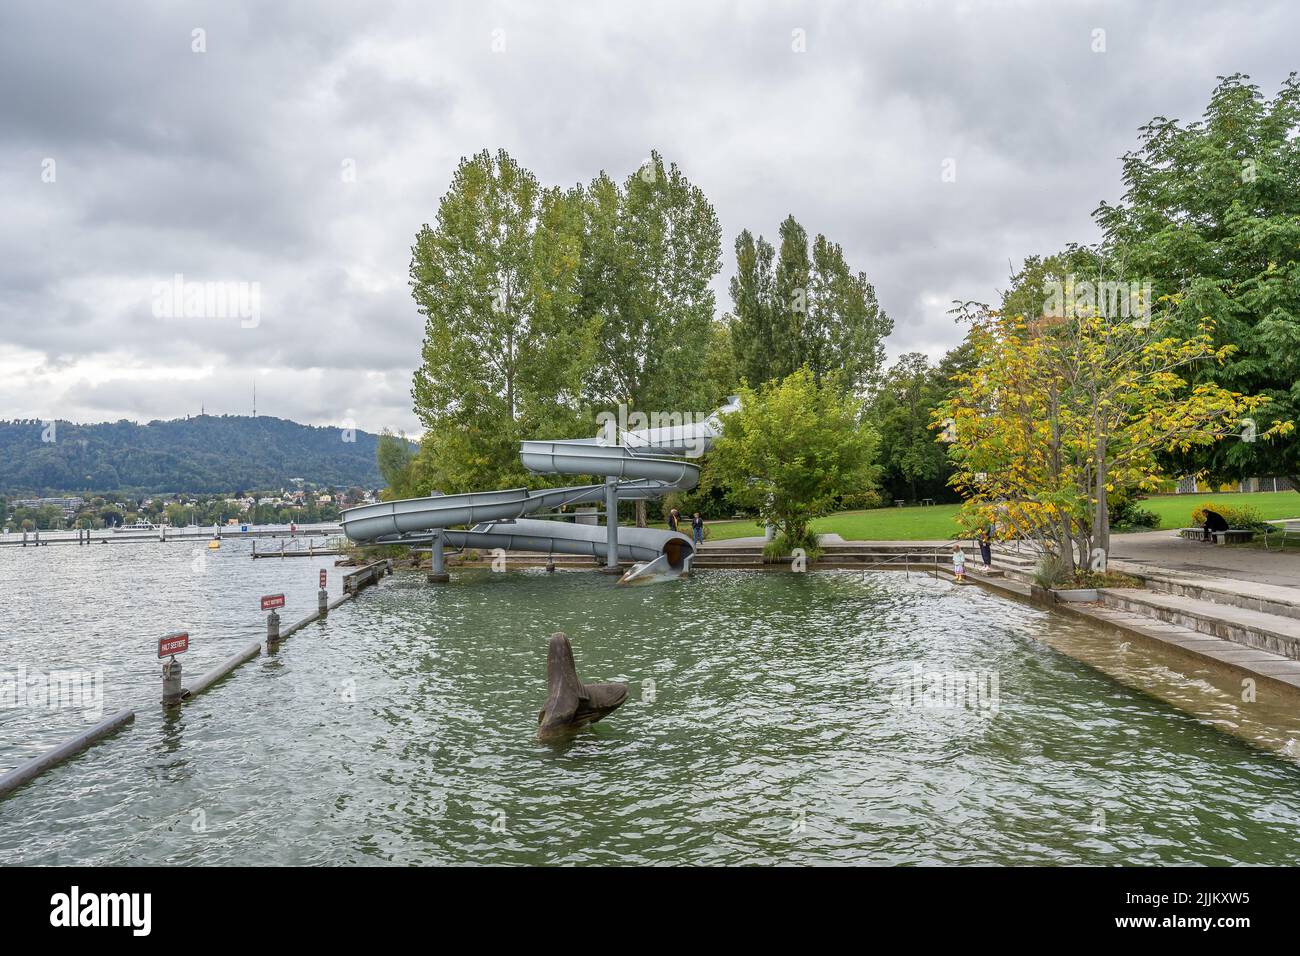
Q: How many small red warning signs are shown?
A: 3